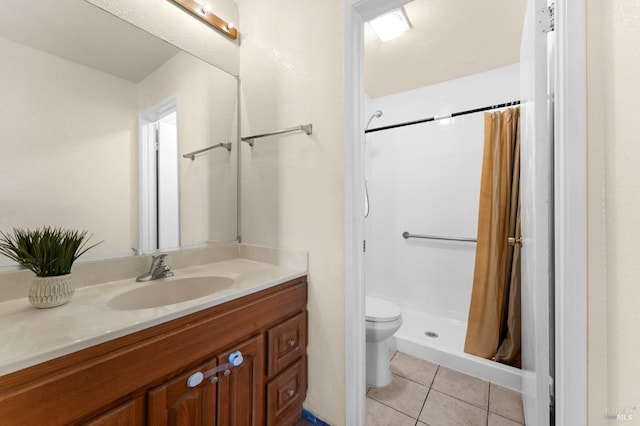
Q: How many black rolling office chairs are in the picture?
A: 0